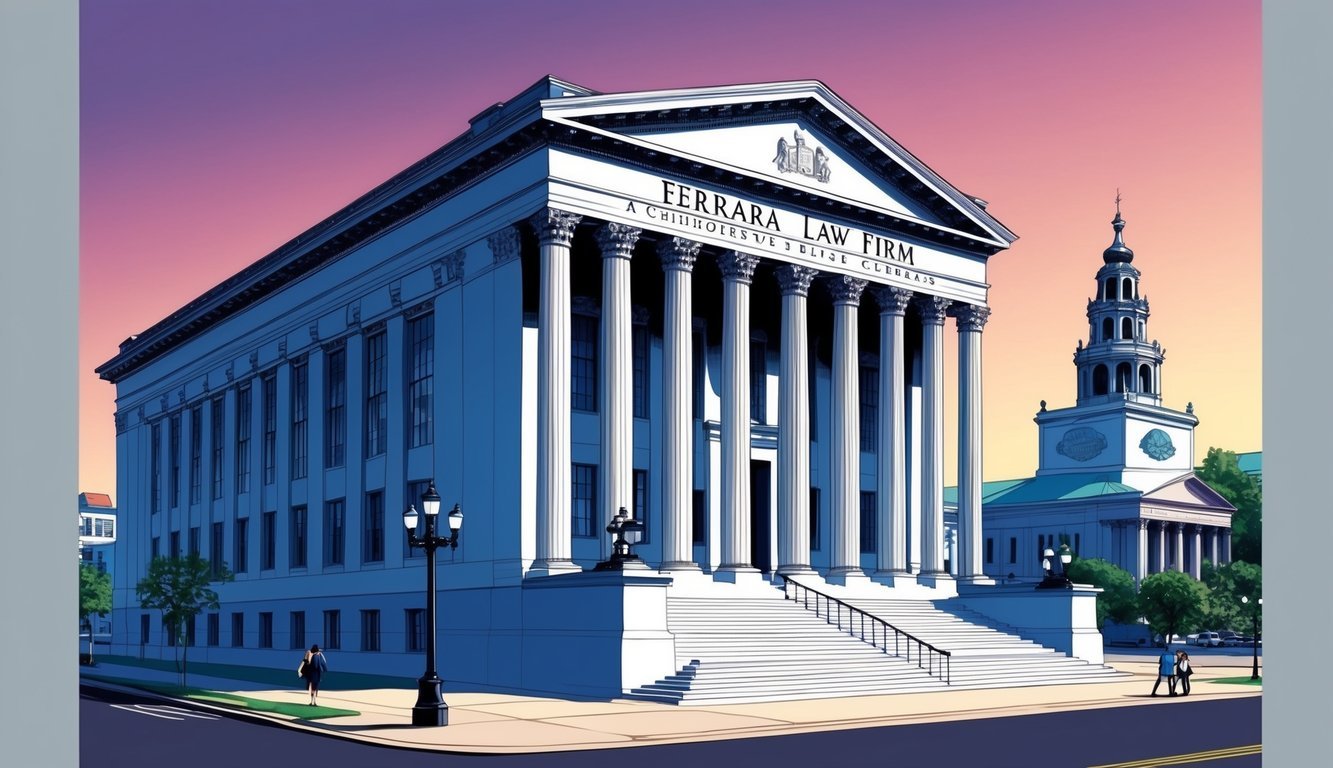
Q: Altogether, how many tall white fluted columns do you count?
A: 9